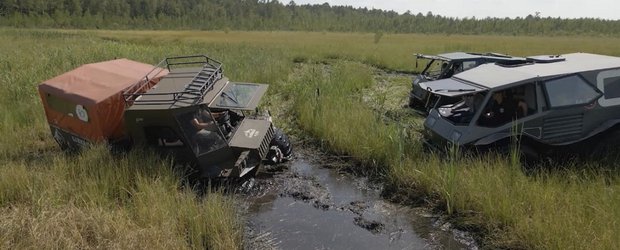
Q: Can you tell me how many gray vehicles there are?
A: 2